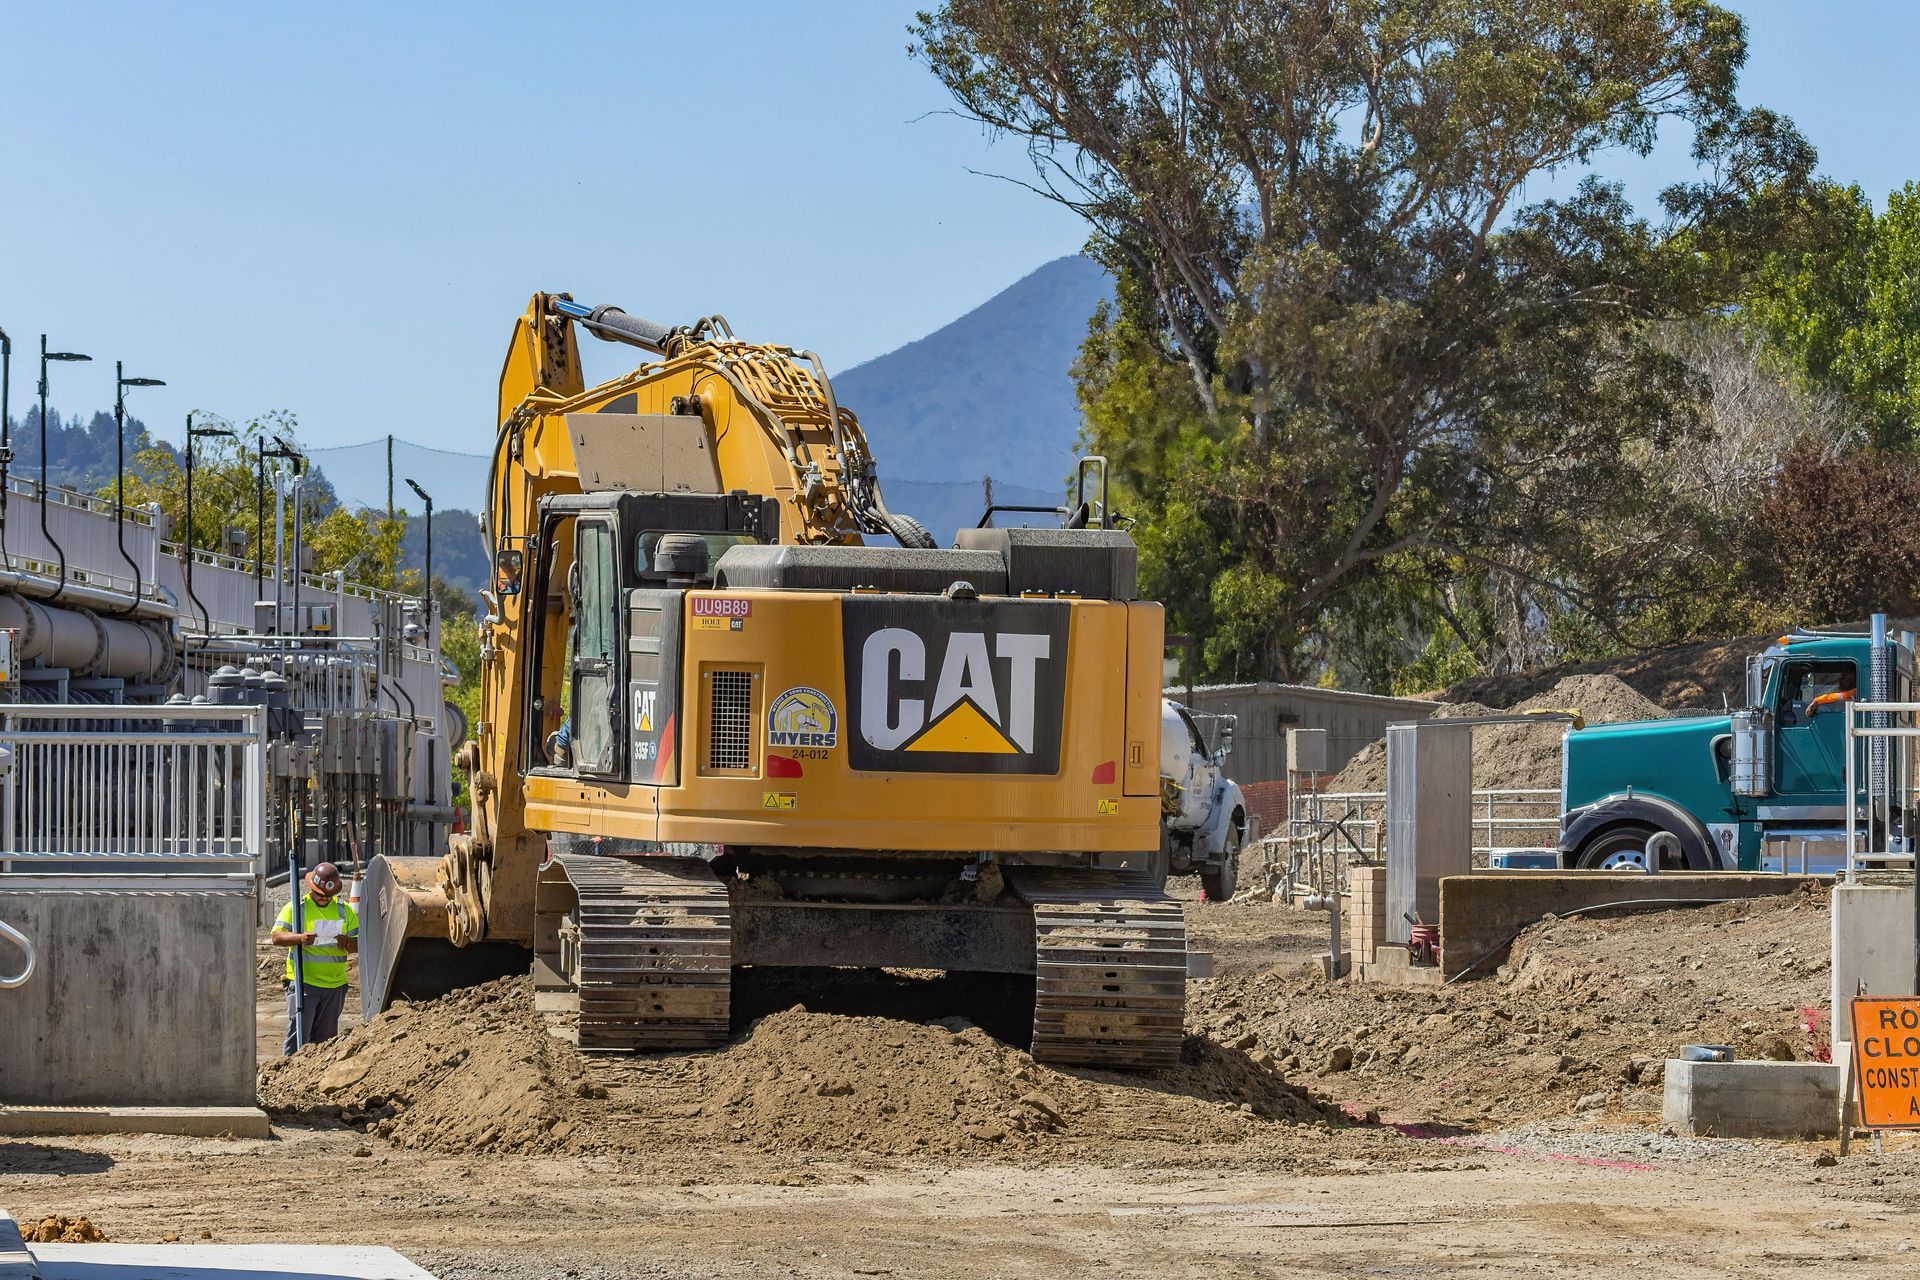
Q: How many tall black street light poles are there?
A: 7